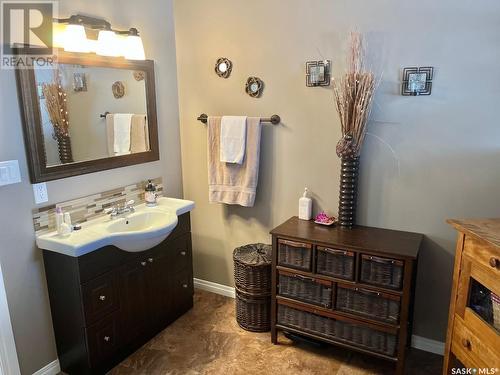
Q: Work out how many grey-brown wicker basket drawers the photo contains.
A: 6